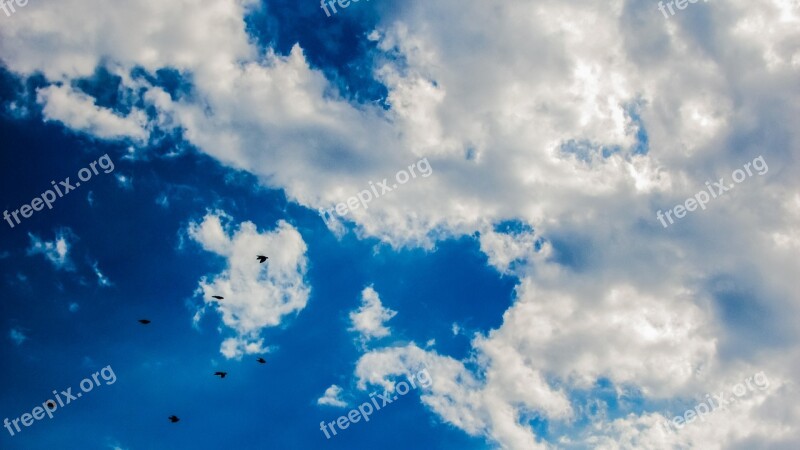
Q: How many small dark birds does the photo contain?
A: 7